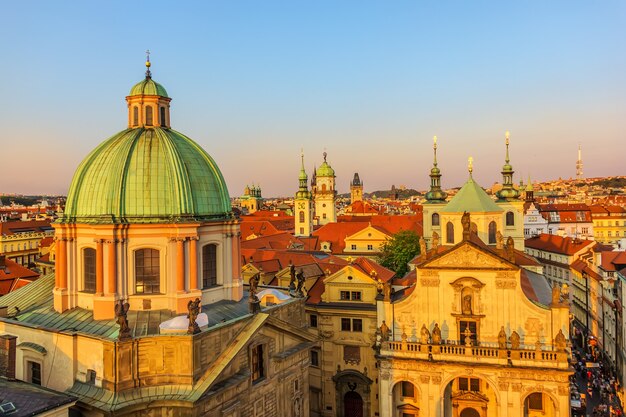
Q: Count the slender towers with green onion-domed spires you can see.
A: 3